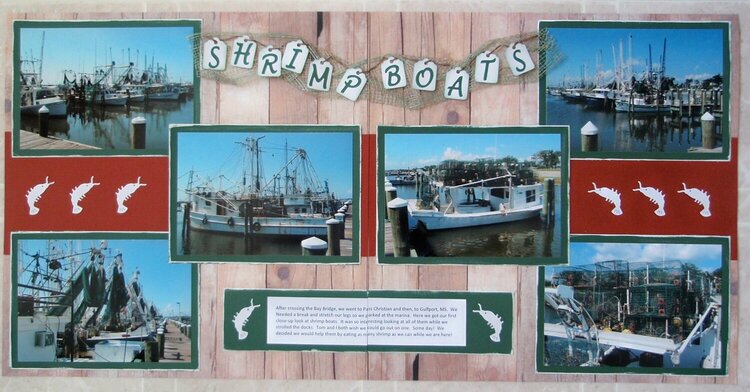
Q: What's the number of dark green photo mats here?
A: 6